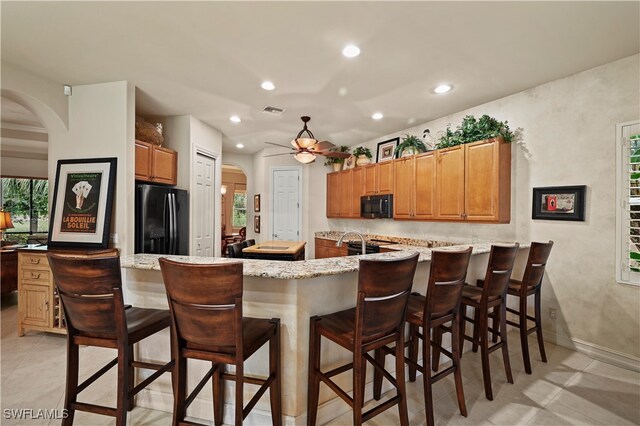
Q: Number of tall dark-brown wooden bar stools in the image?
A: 6